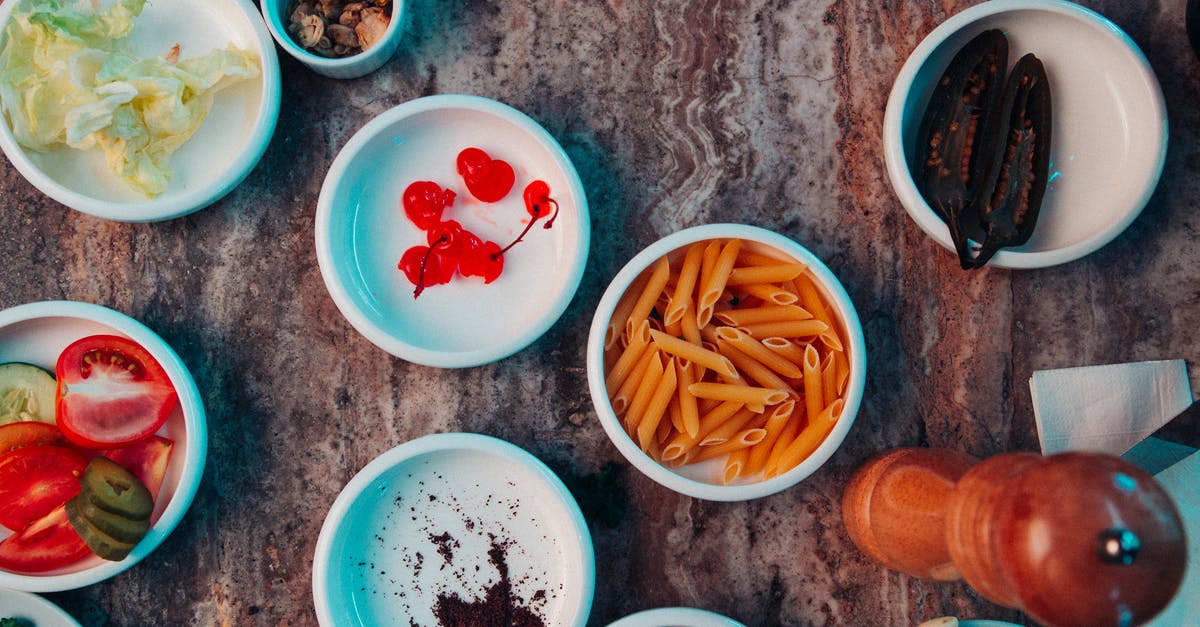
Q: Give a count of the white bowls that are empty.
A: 0